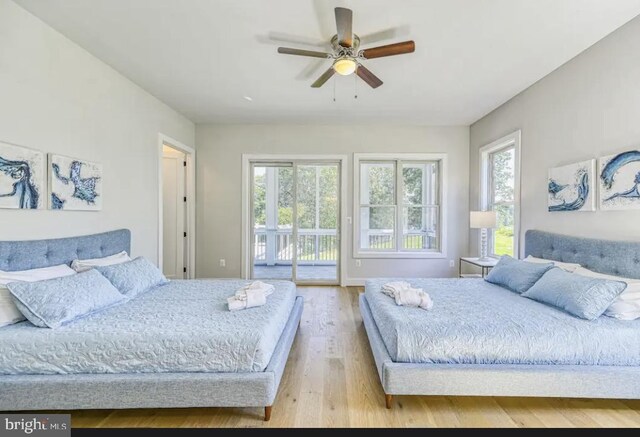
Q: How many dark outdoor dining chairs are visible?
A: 0